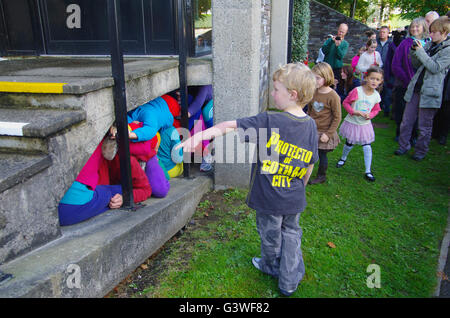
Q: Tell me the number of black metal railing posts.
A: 2